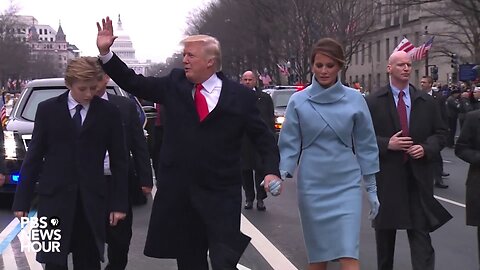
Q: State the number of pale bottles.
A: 0